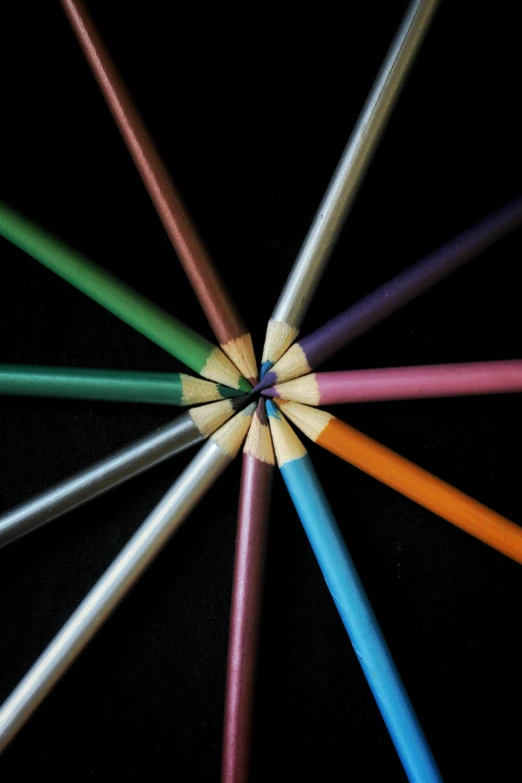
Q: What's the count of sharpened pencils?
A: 11